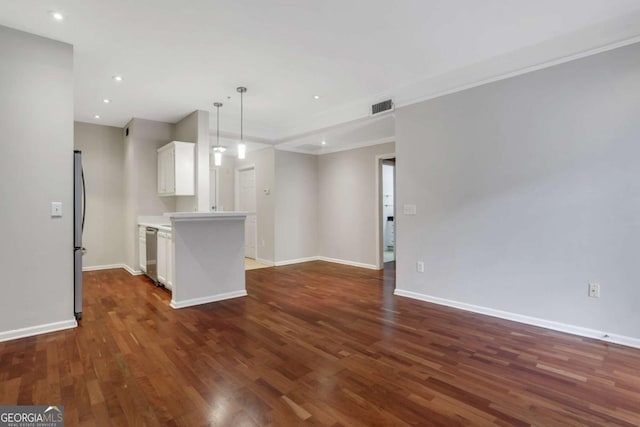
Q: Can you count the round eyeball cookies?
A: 0